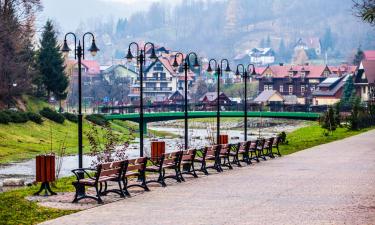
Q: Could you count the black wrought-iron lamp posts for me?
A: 5